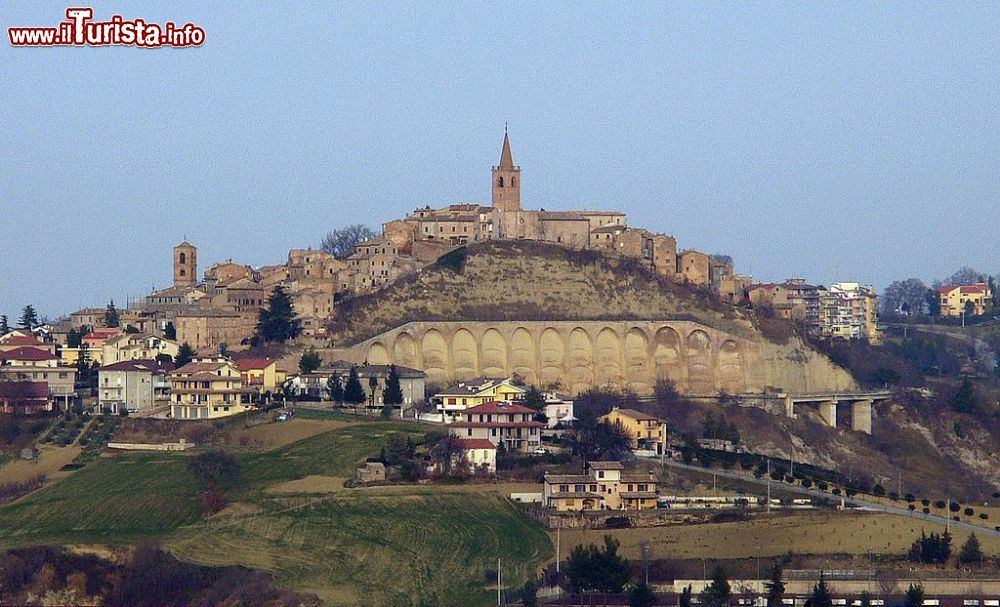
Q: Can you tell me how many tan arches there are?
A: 13